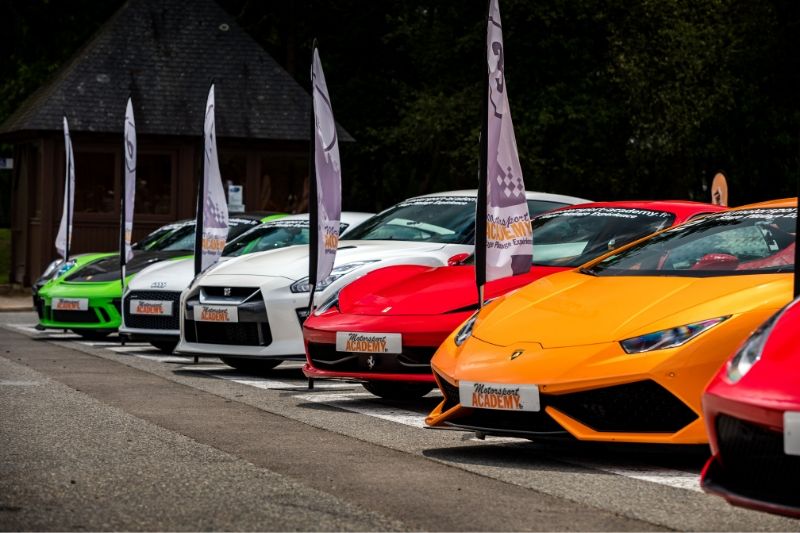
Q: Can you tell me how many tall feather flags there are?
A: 5